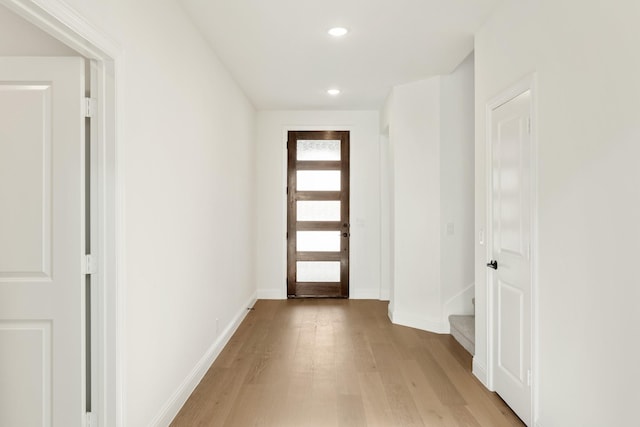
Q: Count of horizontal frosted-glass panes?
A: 5